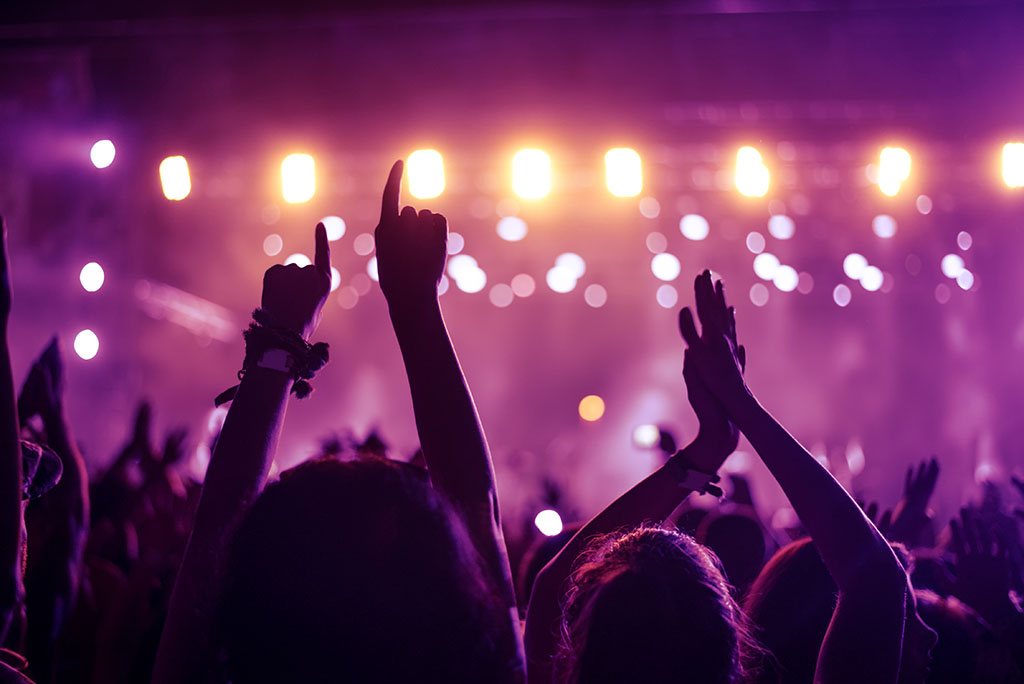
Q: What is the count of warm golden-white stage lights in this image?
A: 8